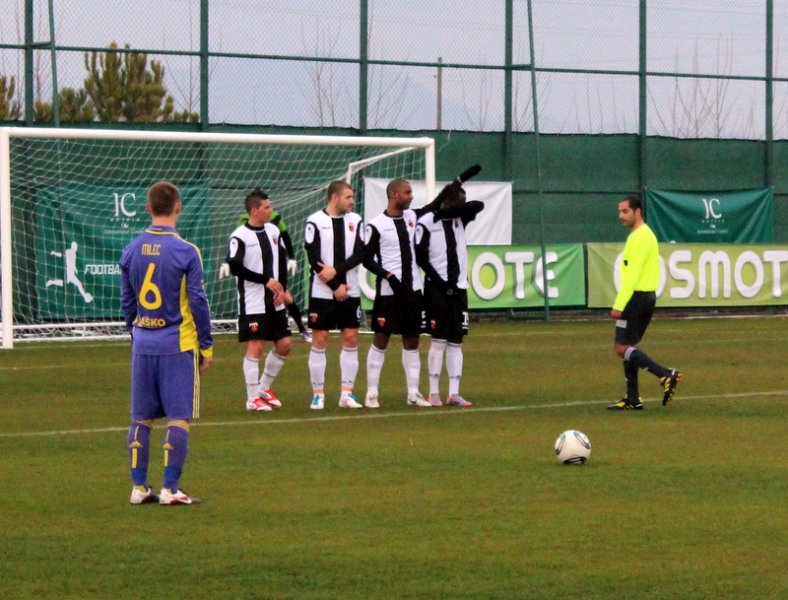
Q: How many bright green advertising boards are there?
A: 2